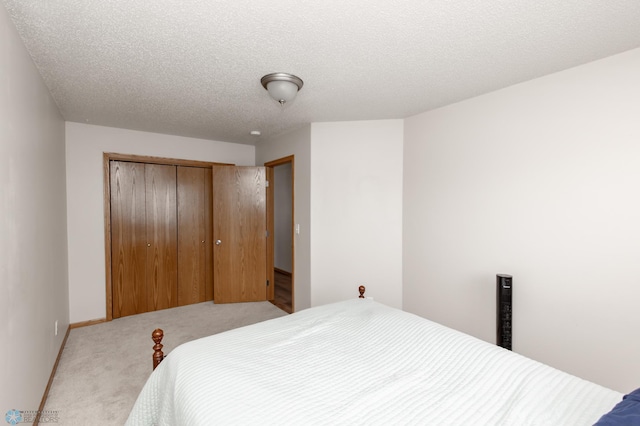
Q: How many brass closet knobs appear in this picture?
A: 2